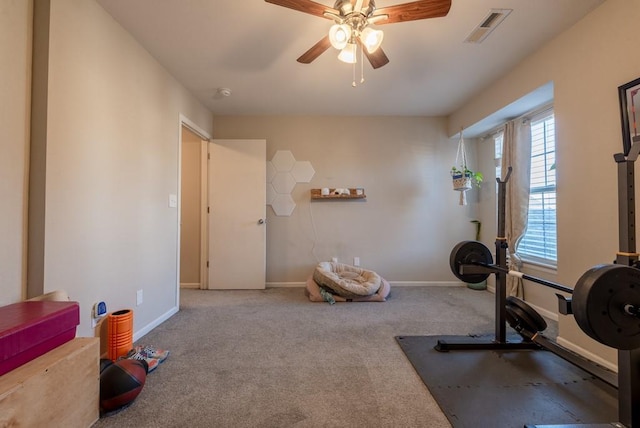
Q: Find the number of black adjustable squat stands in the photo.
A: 2